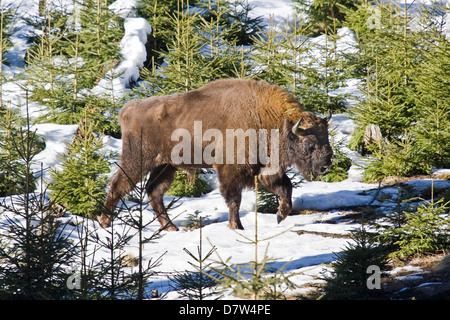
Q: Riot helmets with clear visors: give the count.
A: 0